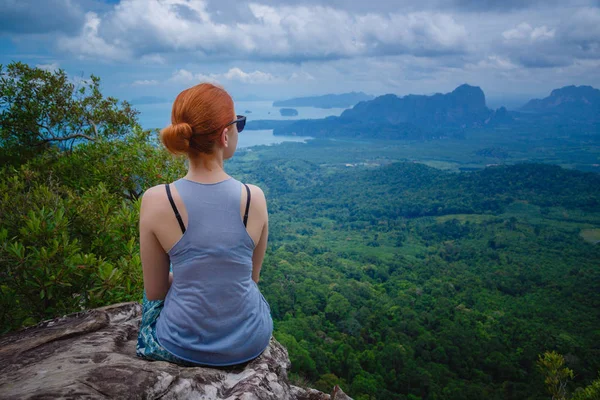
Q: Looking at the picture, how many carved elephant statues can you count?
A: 0